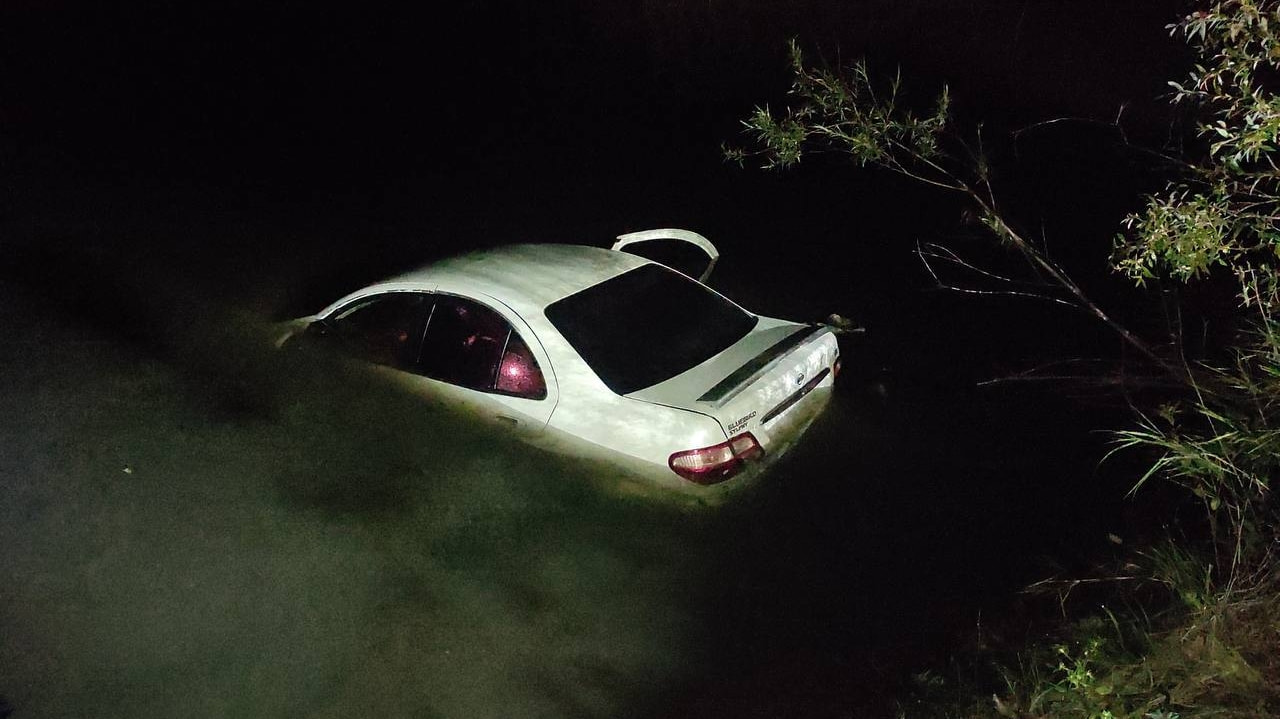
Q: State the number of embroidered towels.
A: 0